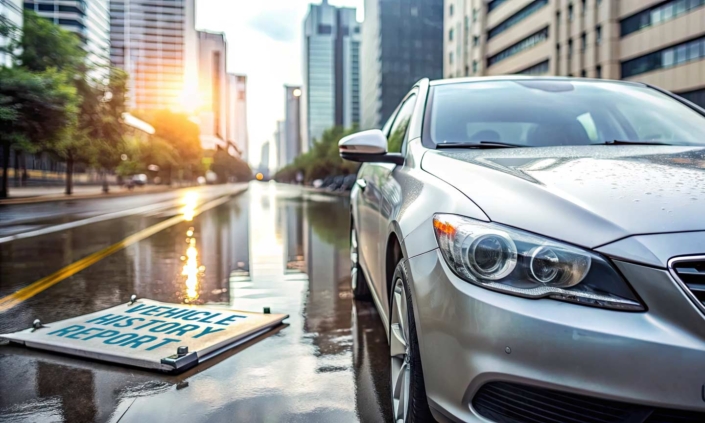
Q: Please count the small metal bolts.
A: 4